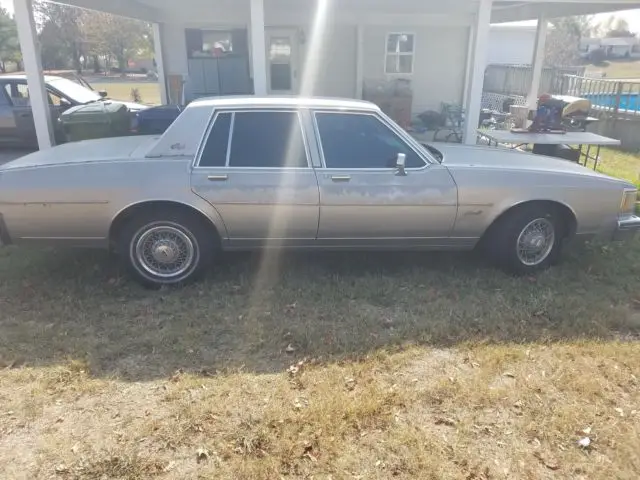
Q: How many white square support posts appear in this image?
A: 5